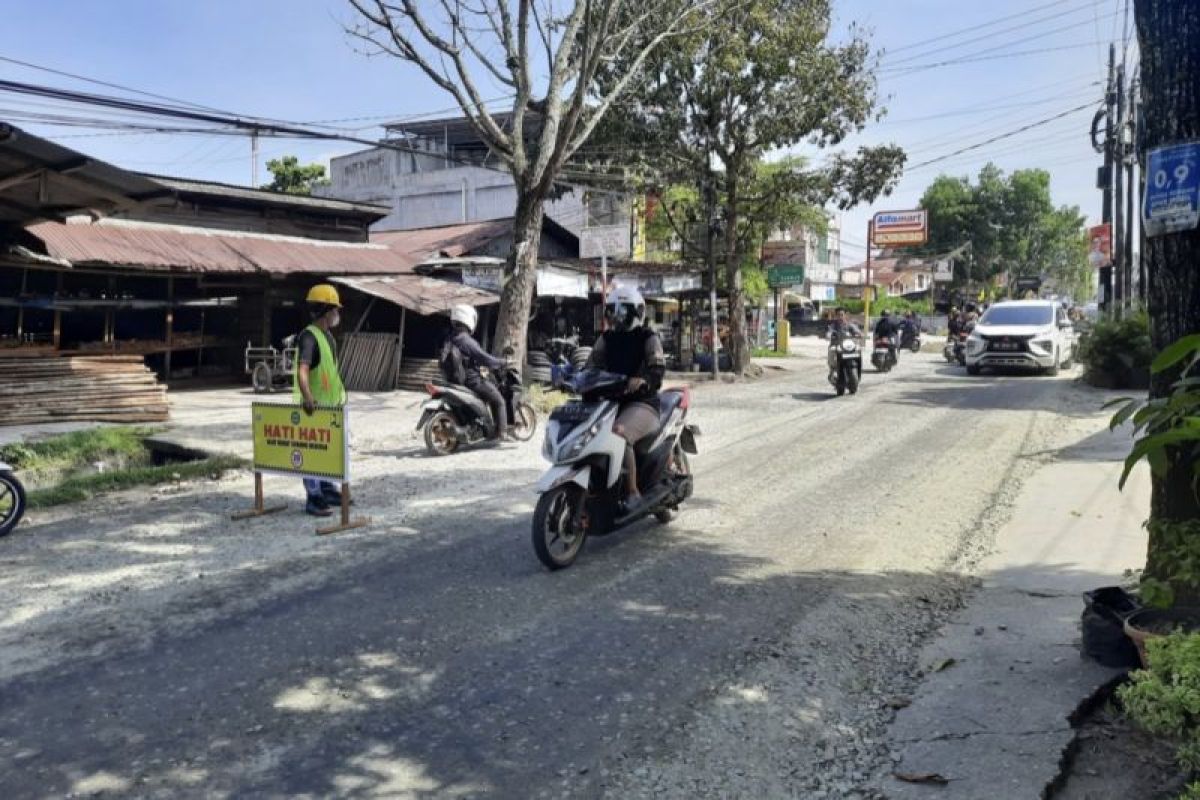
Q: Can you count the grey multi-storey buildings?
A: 1